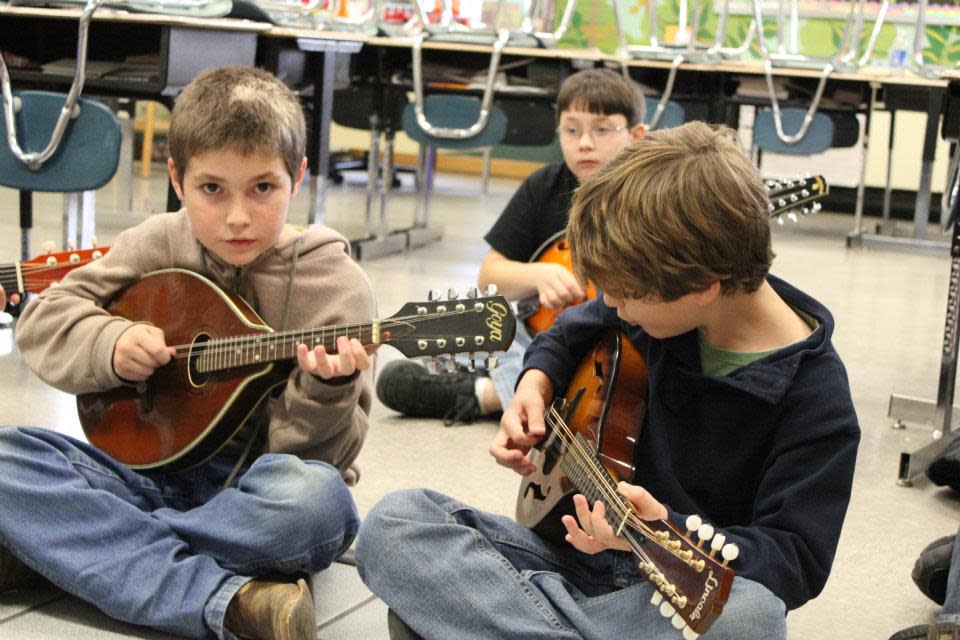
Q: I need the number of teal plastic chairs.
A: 4